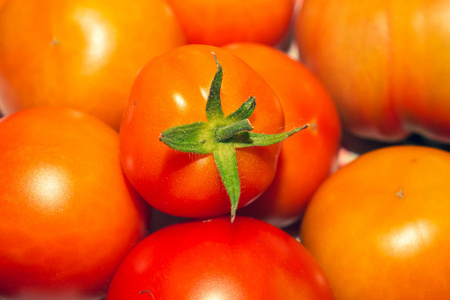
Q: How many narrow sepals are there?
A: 5